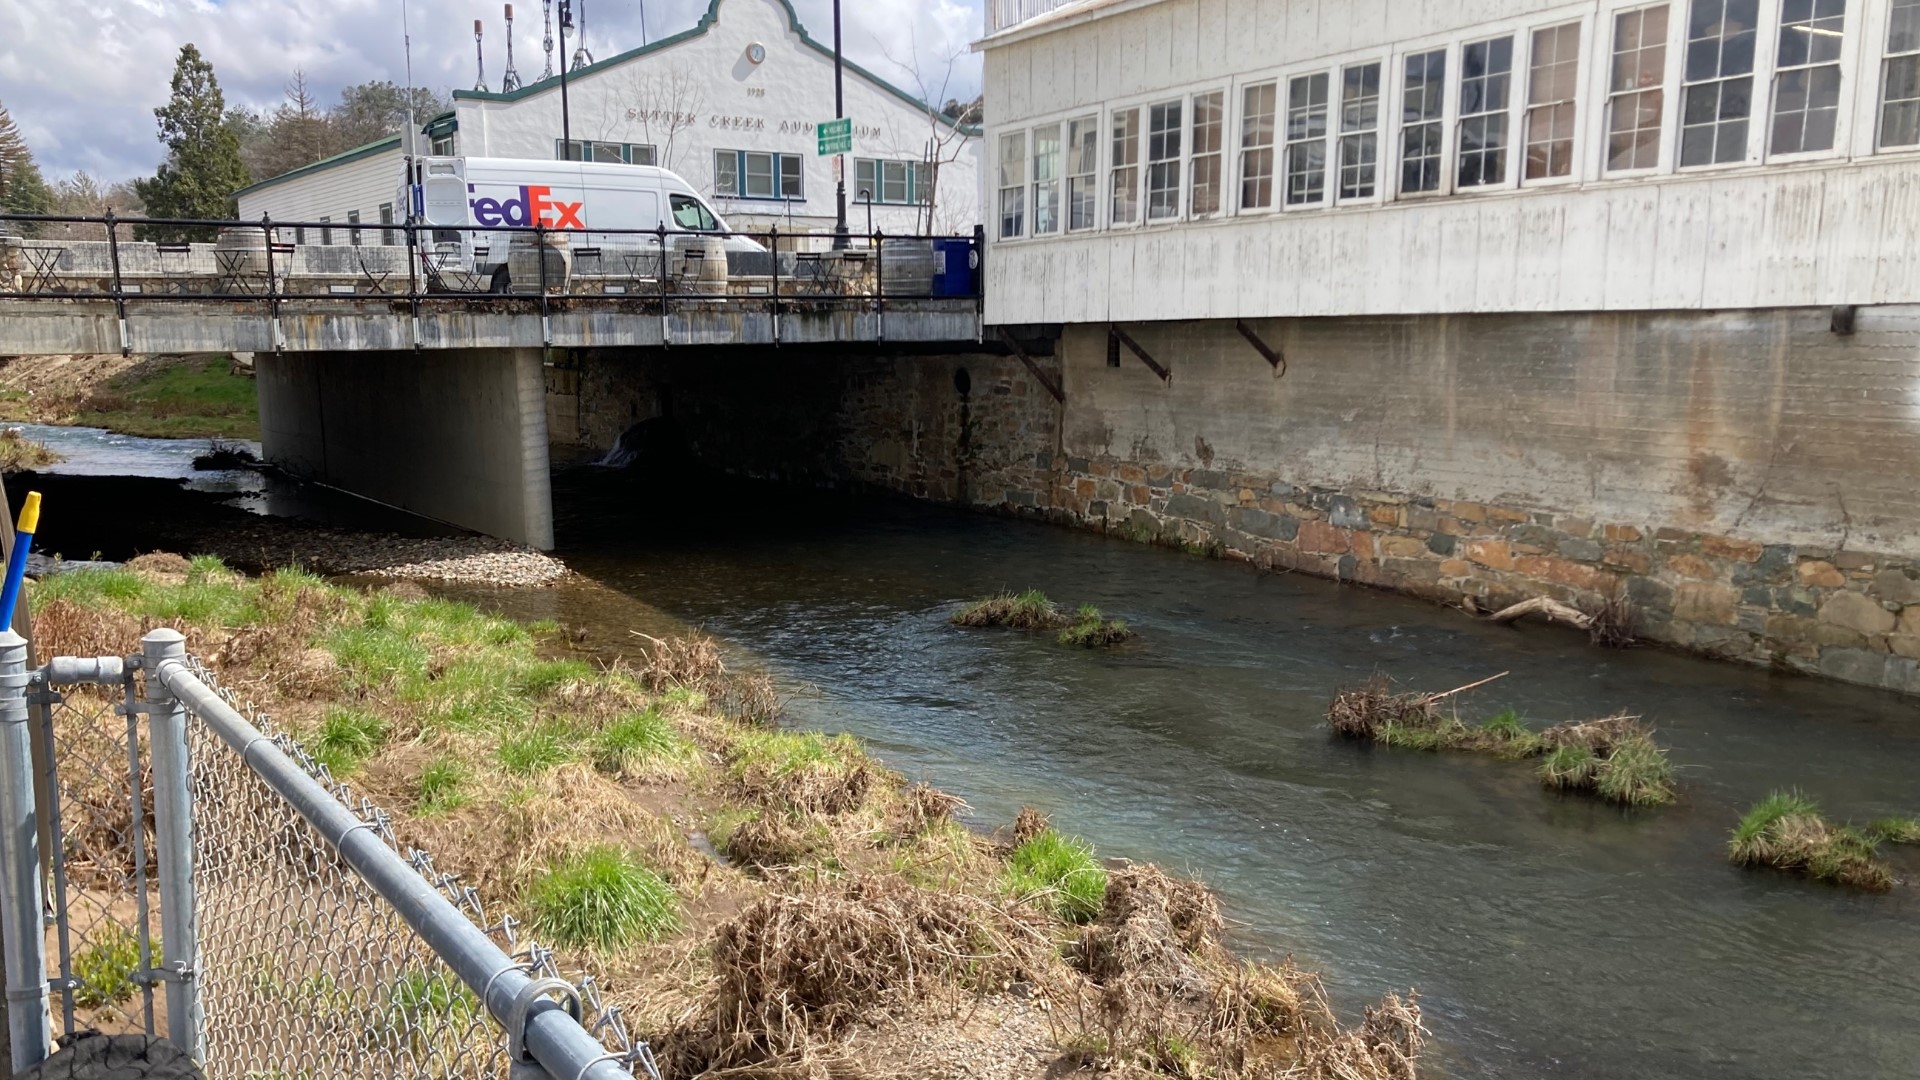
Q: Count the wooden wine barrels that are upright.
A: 4